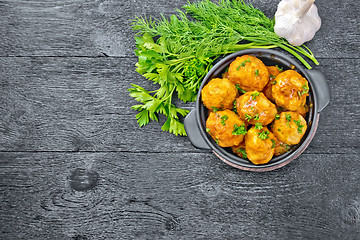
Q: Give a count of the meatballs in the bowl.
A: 7